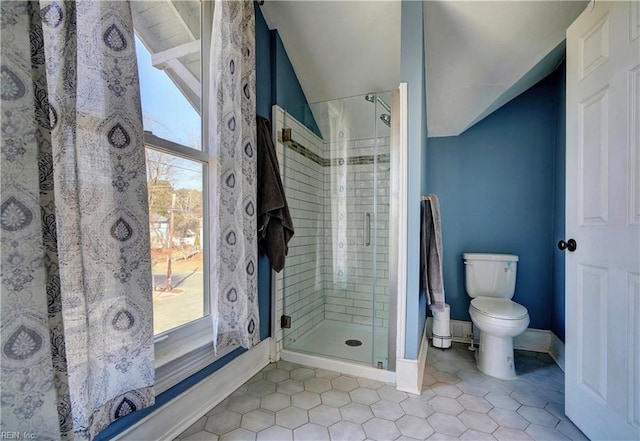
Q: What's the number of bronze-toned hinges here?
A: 2